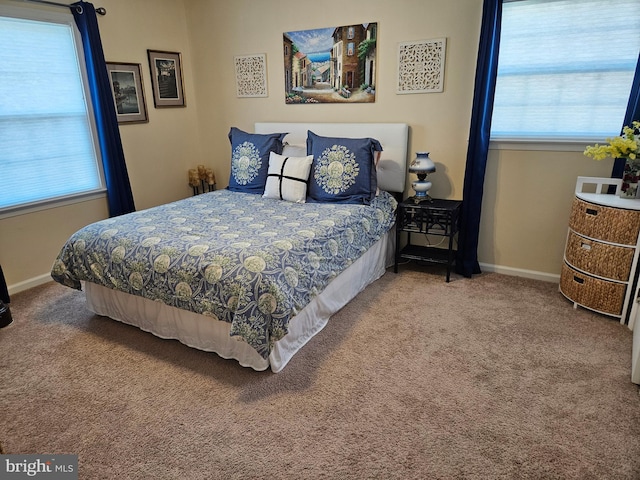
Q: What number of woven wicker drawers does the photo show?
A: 3